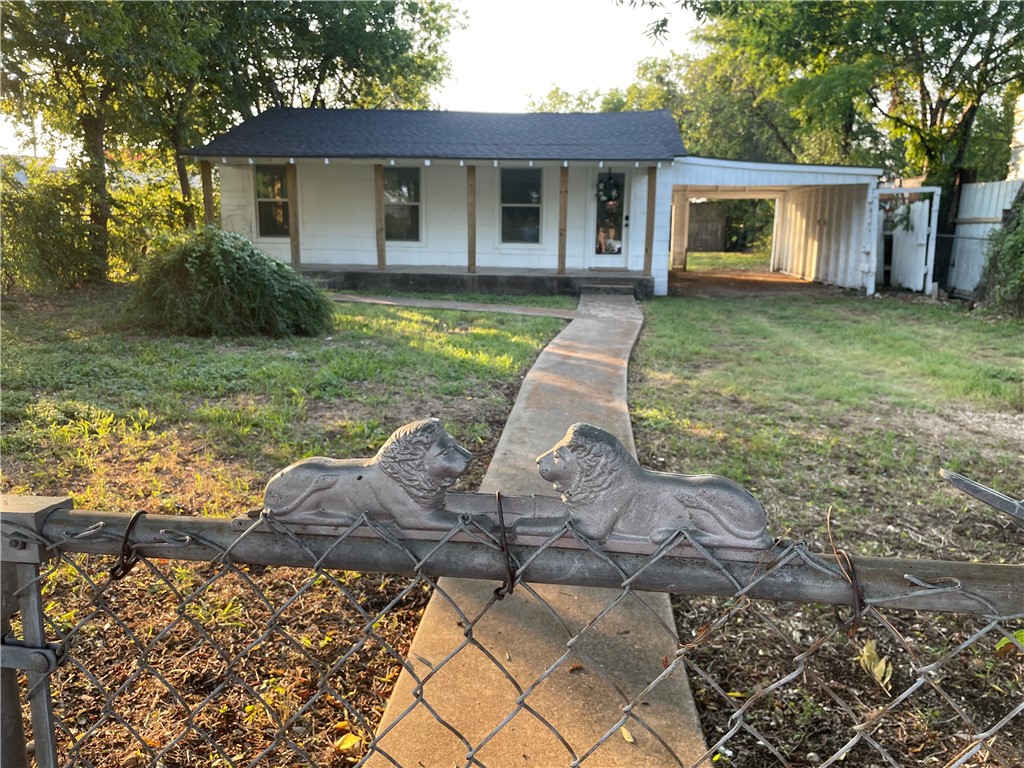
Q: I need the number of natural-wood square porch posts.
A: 6